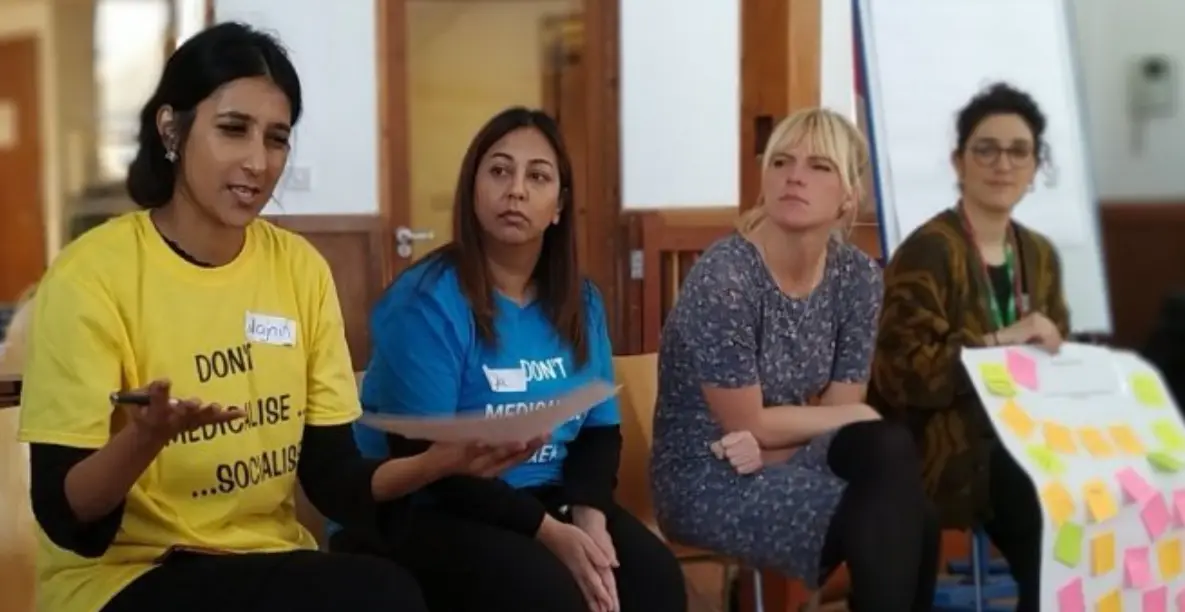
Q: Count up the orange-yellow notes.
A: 9